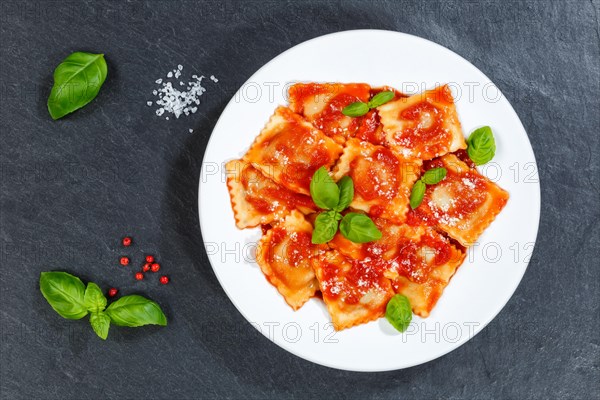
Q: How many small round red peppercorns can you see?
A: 8